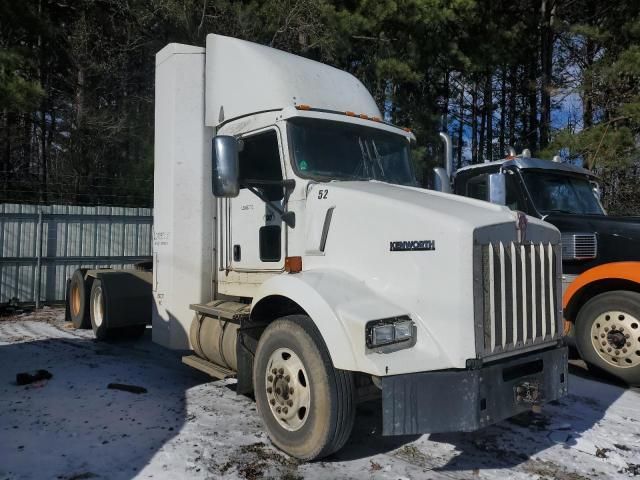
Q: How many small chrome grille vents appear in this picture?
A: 1